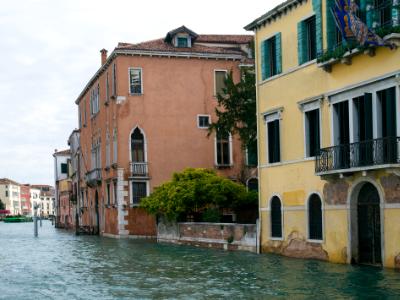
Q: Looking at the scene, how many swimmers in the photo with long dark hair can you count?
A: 0